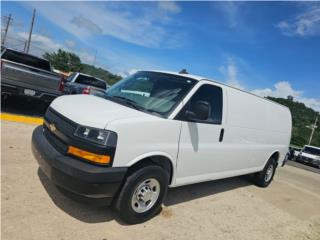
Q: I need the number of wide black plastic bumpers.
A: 1